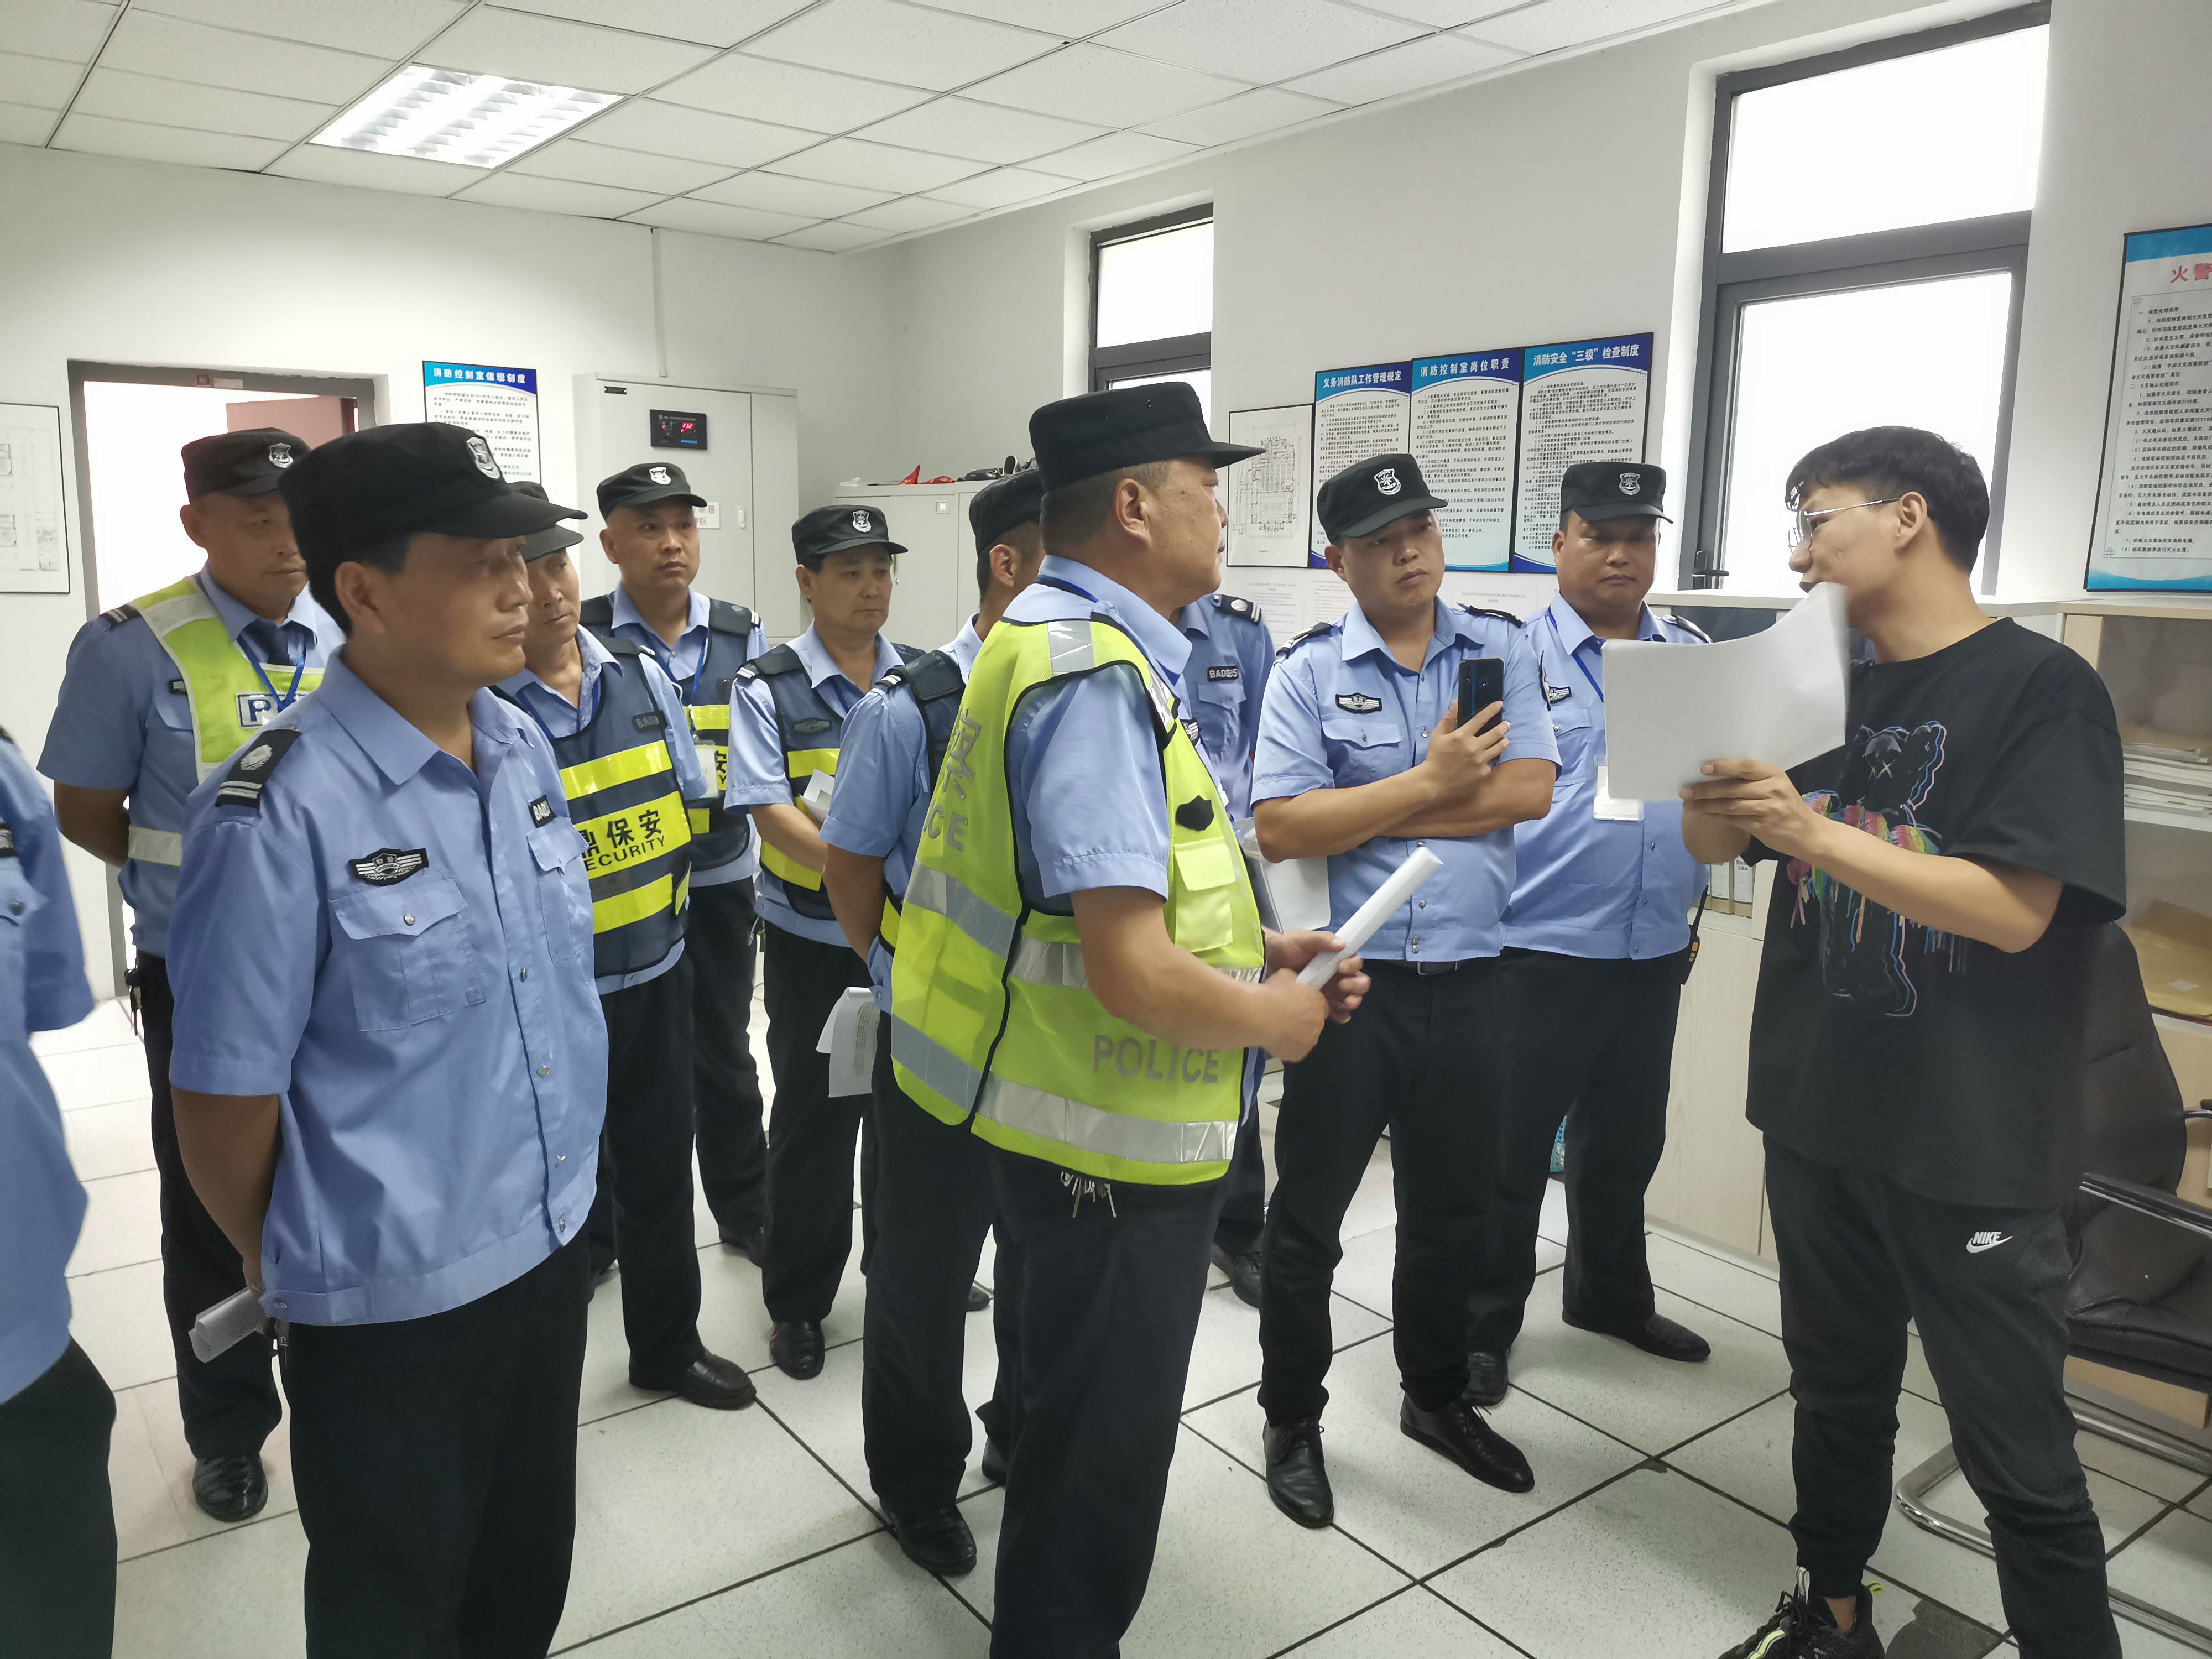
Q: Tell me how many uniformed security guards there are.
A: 11